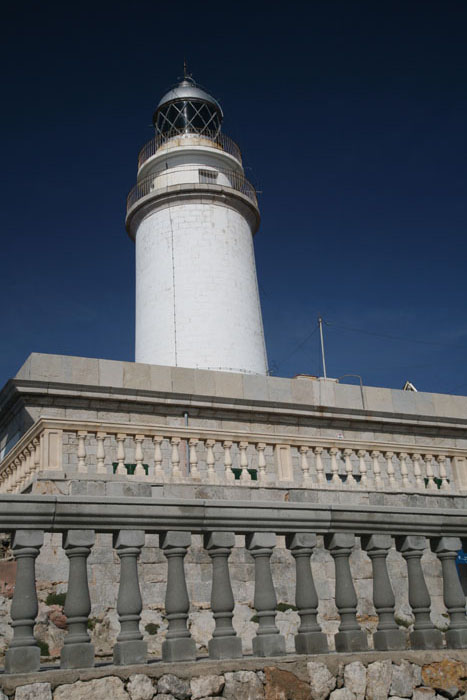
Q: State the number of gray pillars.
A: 11